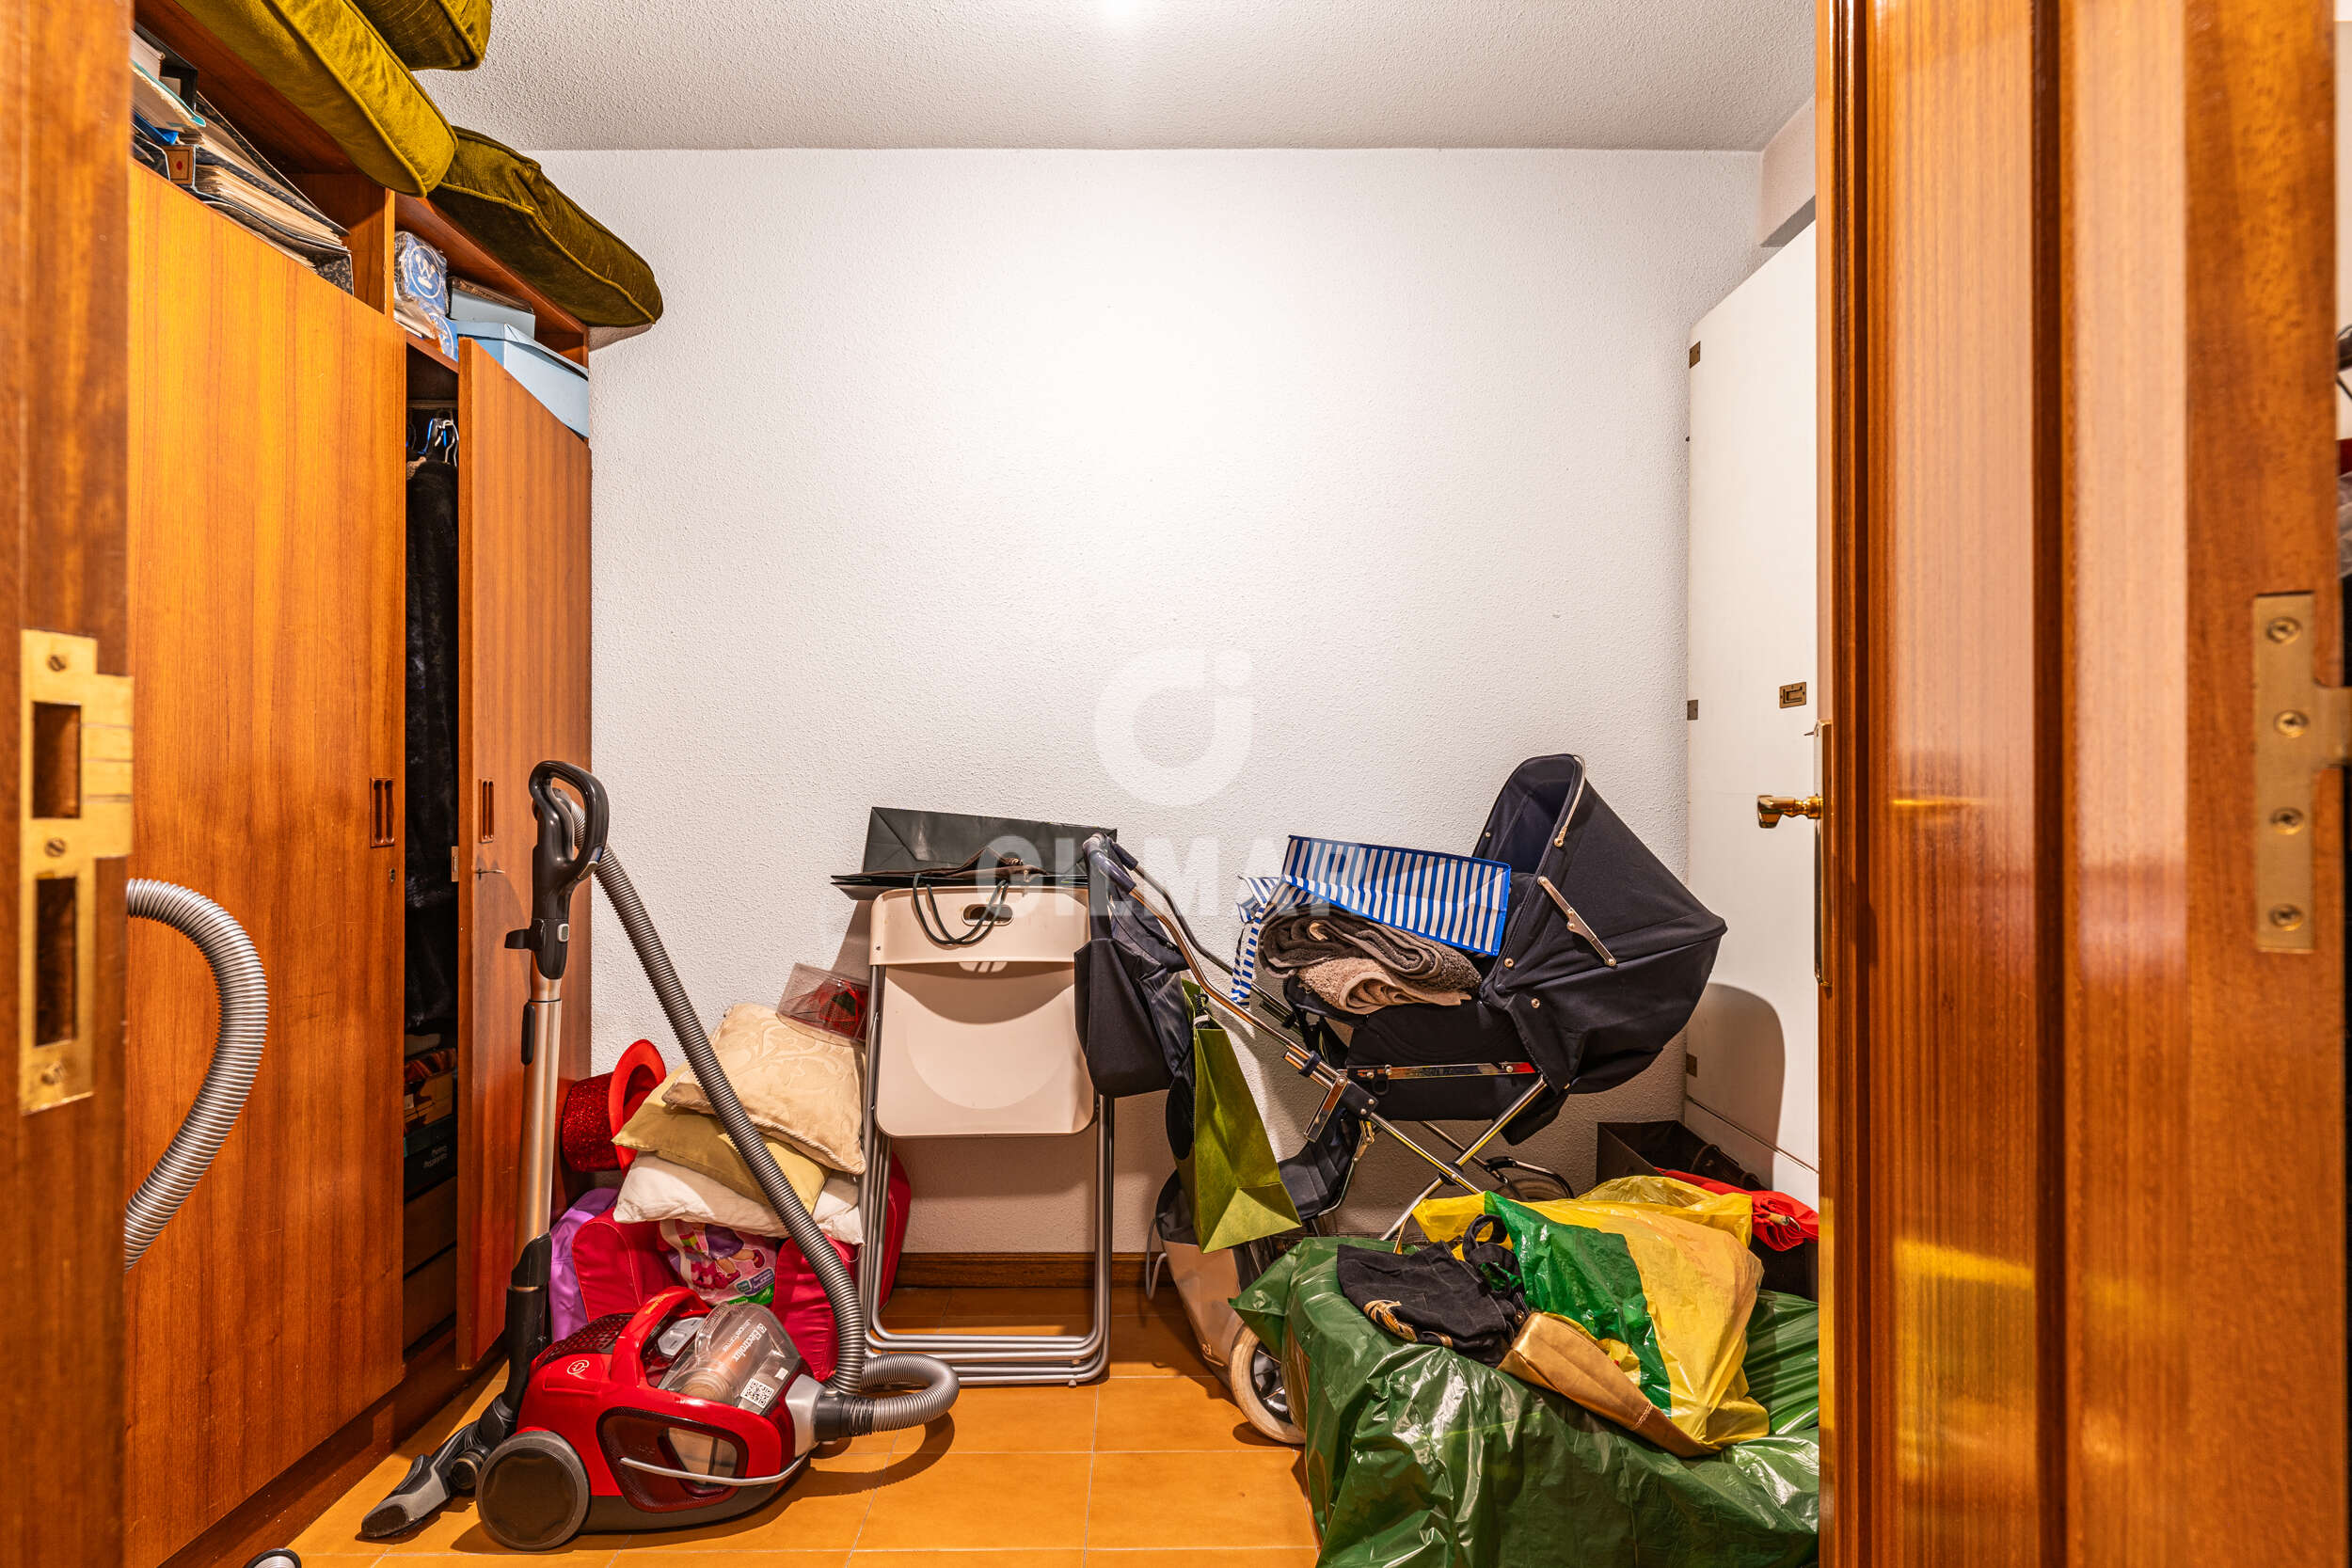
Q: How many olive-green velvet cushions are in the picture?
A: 3